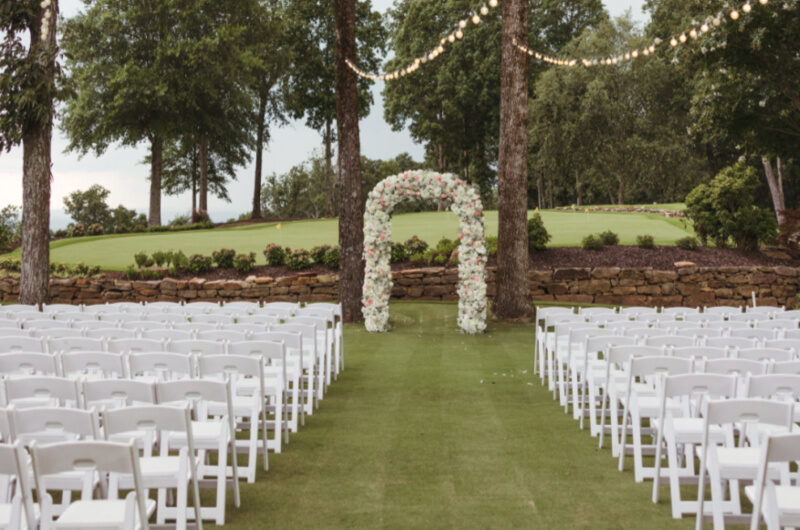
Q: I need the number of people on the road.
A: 0